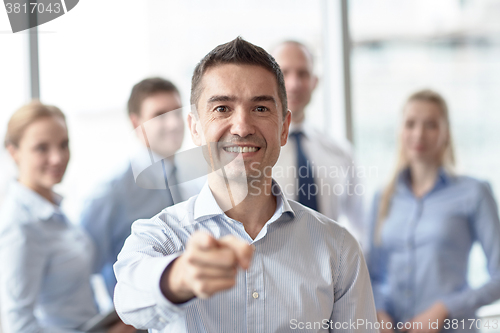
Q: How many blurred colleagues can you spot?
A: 4